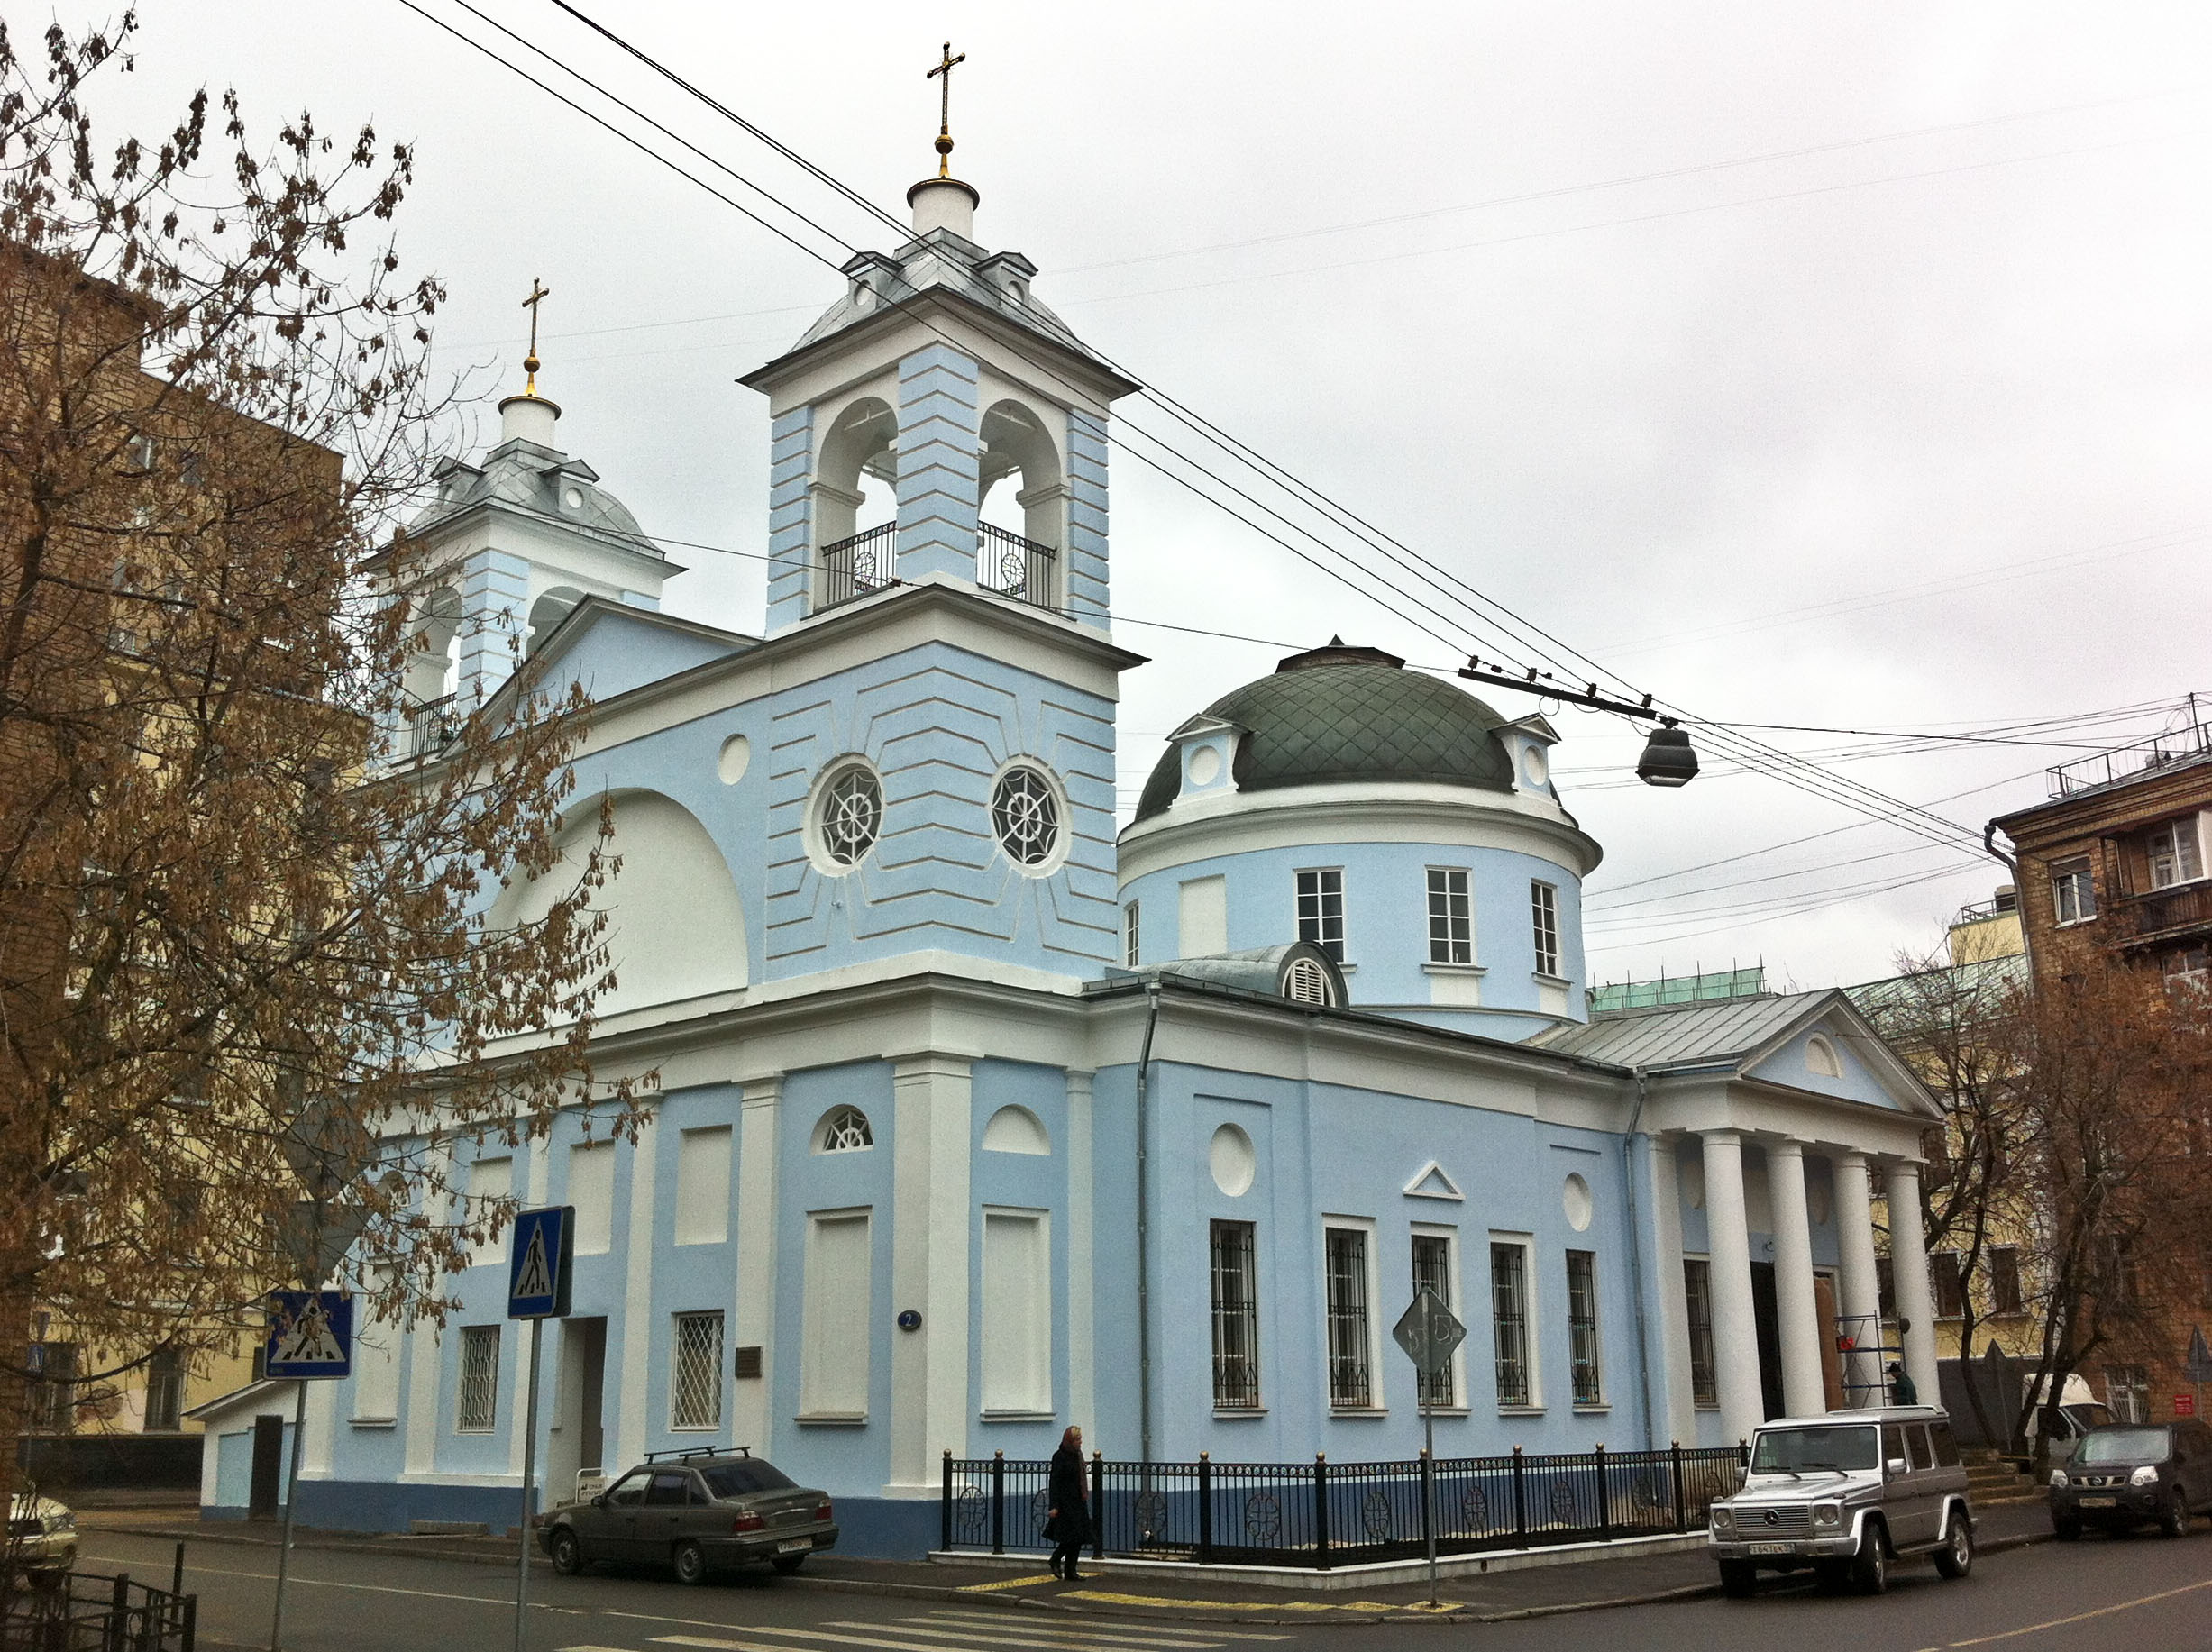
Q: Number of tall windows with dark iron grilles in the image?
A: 6